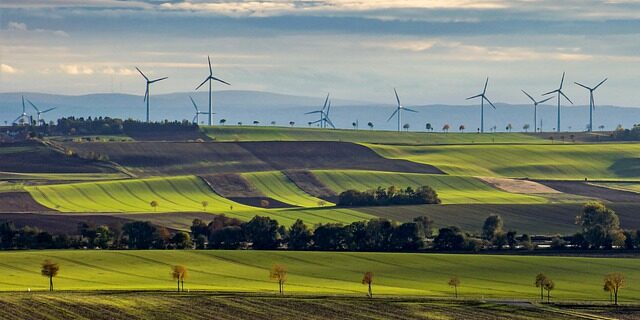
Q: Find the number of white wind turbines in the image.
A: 12